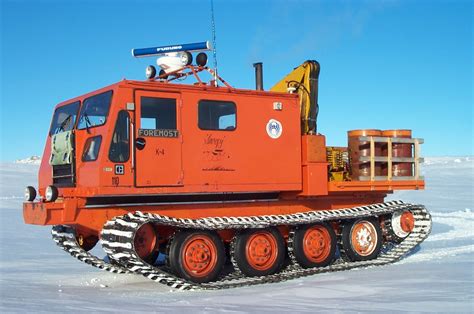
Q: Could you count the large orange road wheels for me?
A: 4